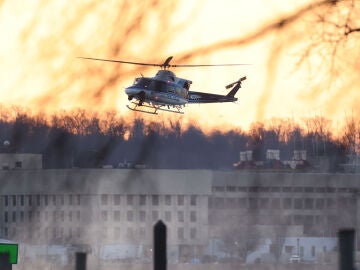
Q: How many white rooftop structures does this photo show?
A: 3